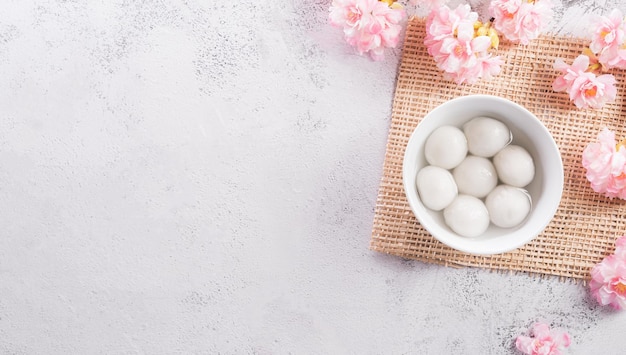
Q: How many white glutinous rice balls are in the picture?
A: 7